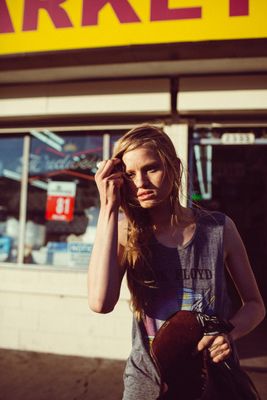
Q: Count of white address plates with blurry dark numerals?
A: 1